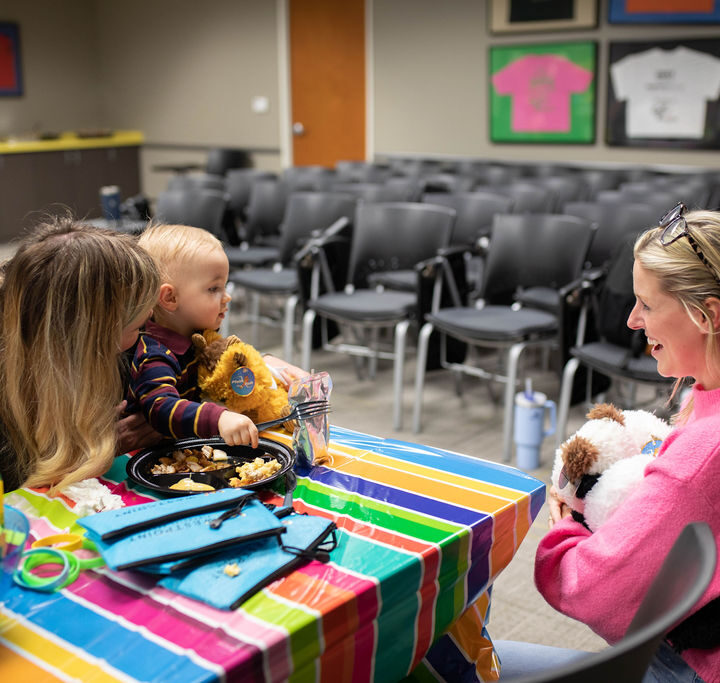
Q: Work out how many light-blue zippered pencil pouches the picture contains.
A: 4